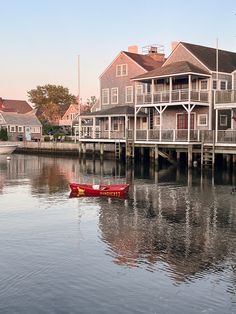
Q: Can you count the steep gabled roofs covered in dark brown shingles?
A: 2